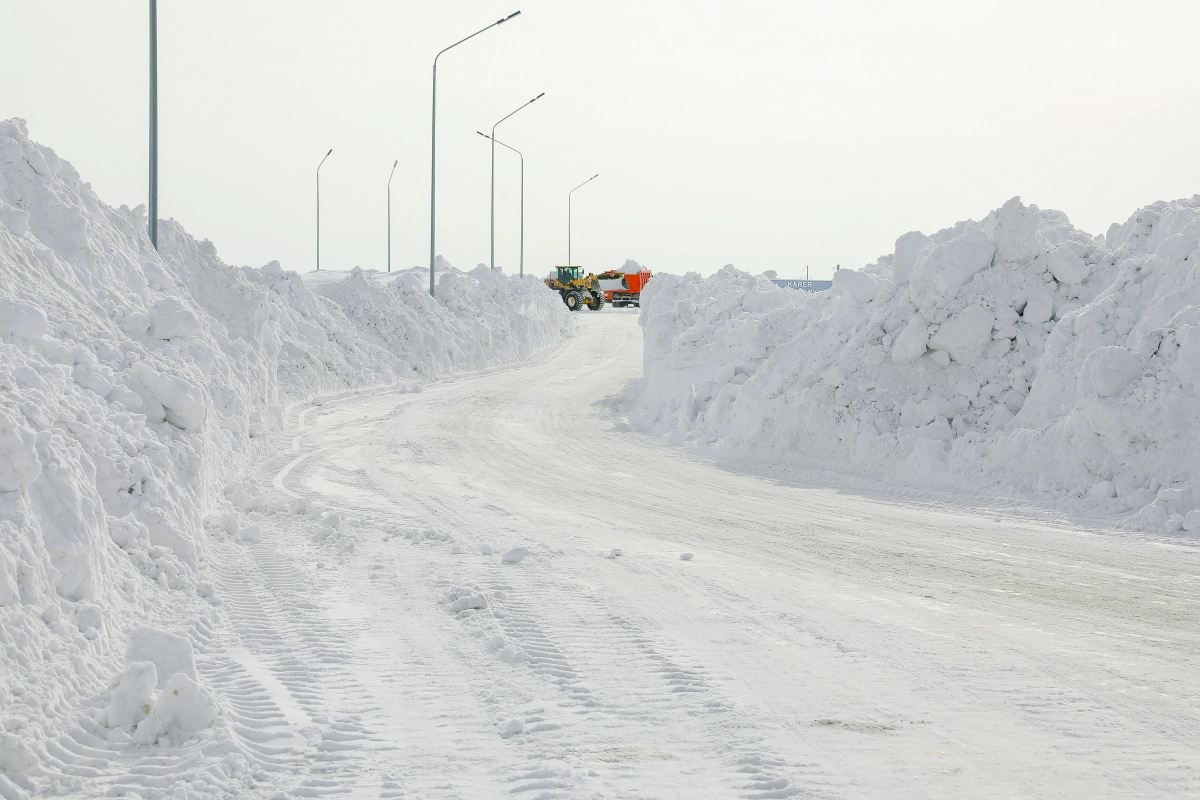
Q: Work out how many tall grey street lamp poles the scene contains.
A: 7